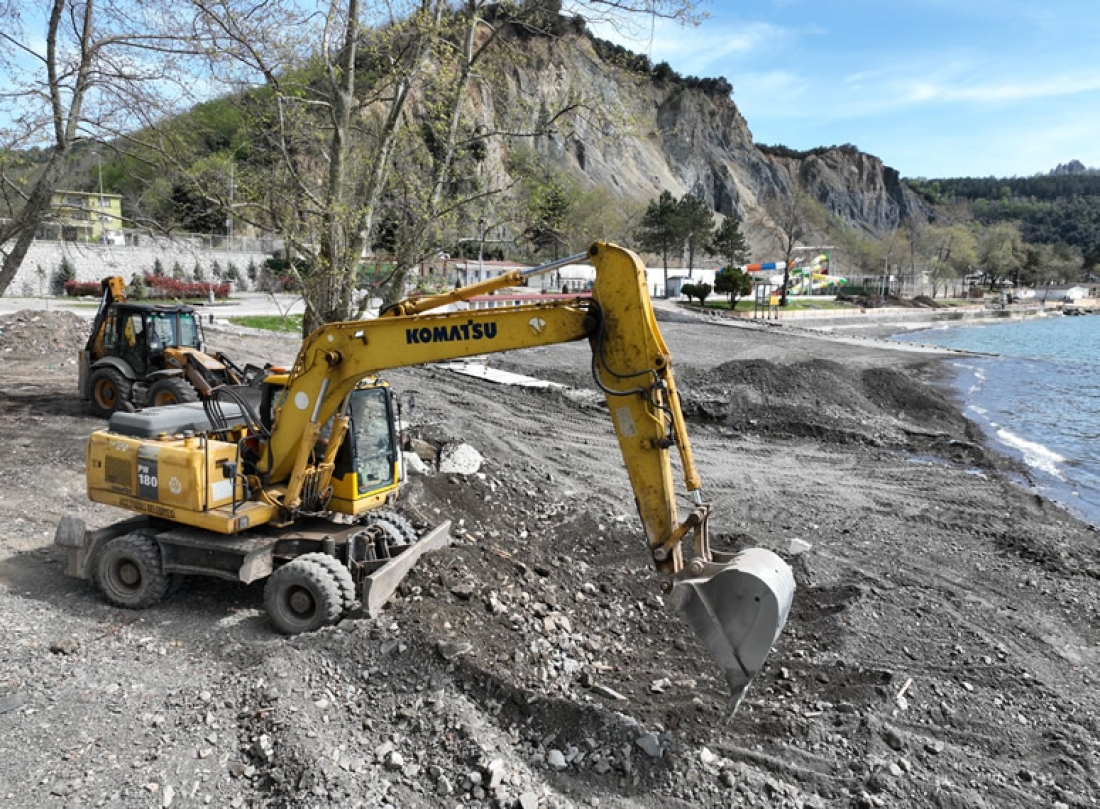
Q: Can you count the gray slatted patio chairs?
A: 0